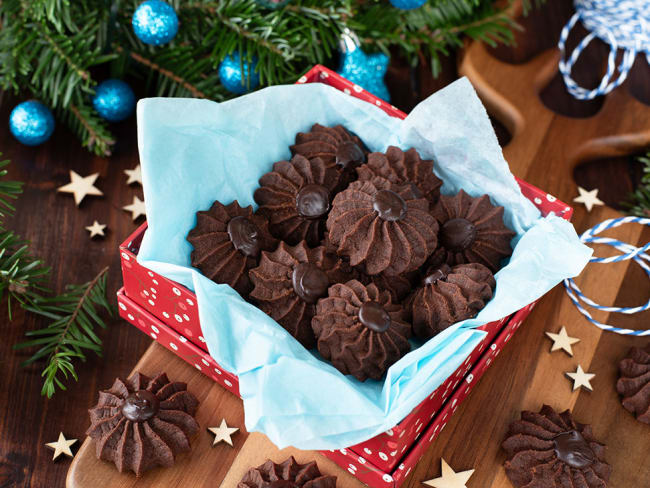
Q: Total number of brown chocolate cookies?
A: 13